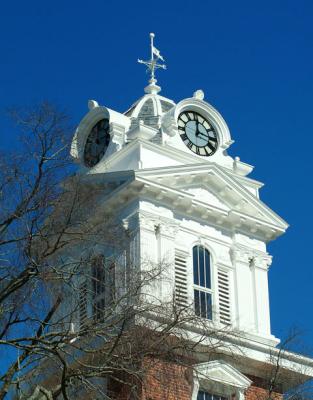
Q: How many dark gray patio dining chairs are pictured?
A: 0